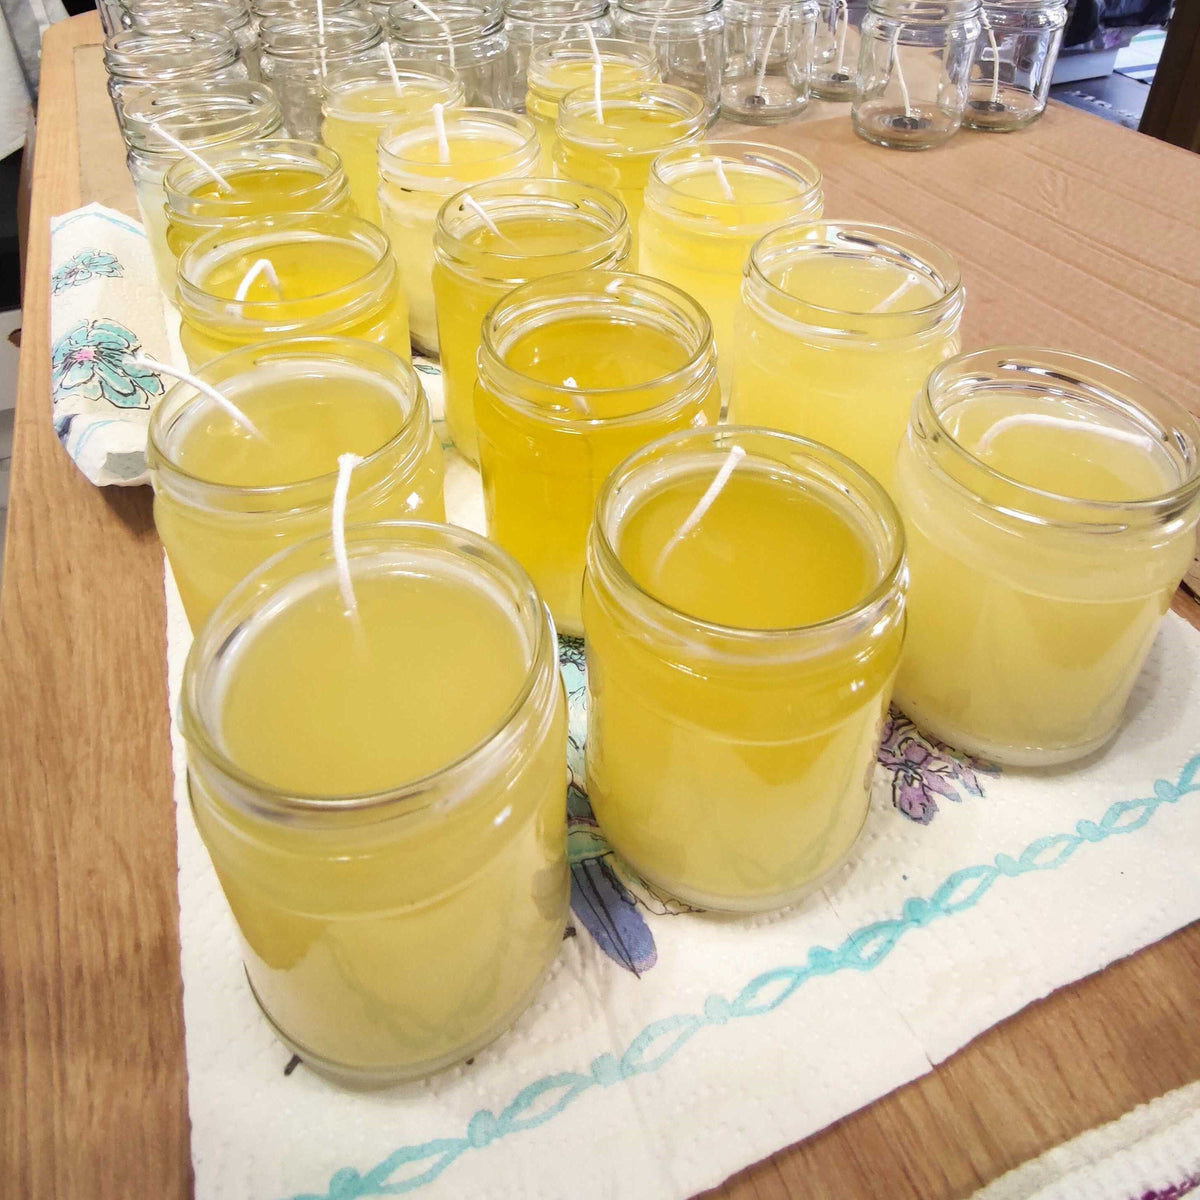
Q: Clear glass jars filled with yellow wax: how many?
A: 14